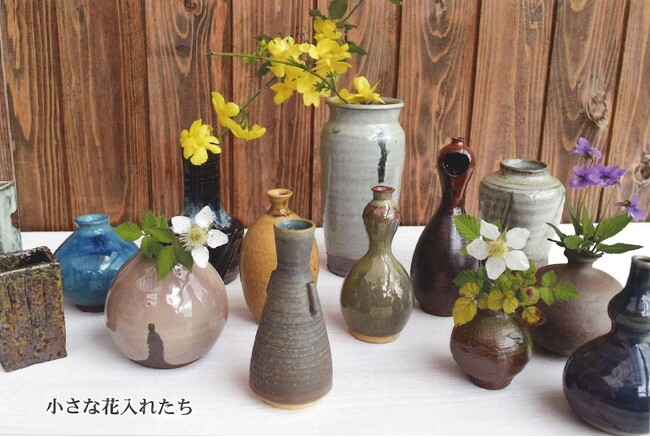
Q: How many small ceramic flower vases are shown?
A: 14